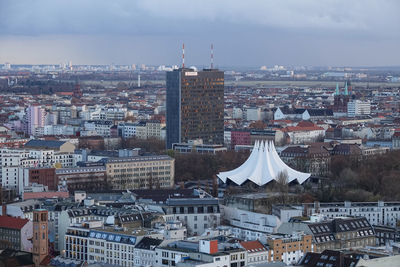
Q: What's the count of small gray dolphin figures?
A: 0